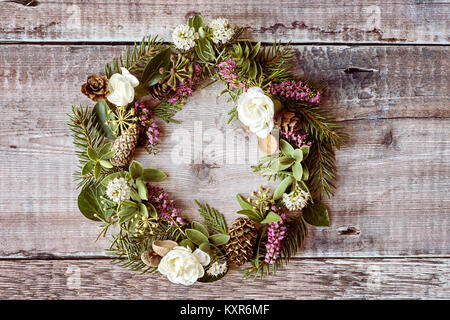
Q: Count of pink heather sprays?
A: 7